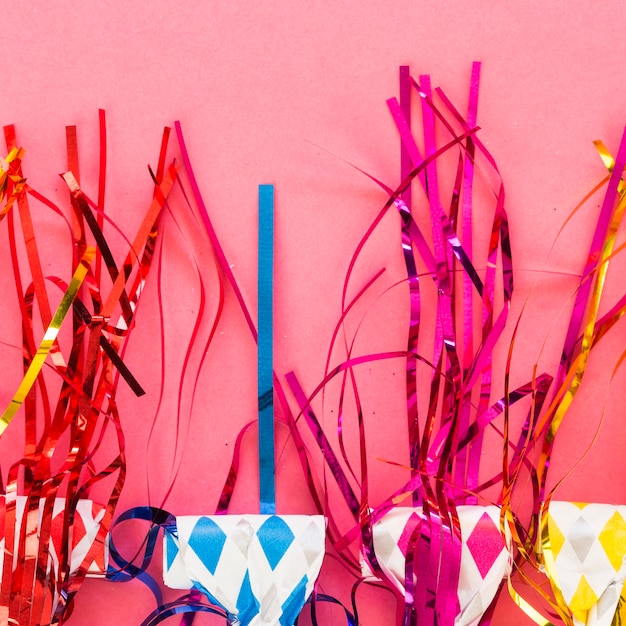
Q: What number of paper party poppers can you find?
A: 4